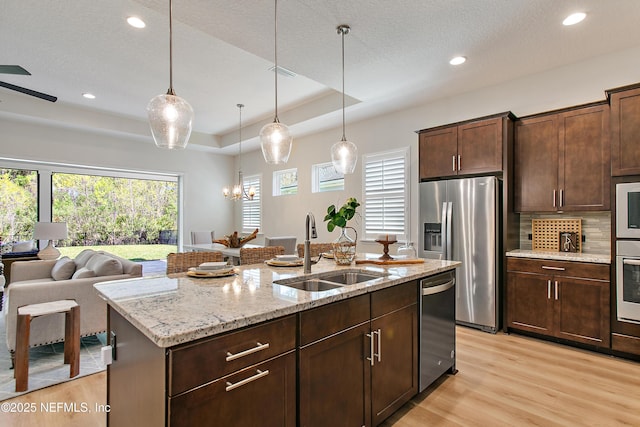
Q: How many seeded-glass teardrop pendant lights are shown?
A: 3